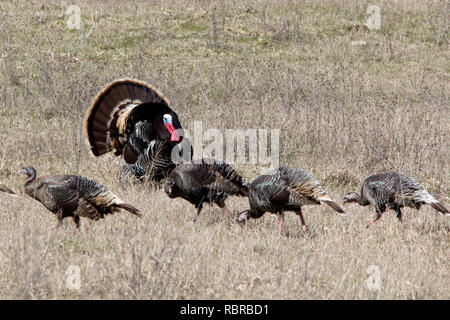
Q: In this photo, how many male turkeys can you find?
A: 1